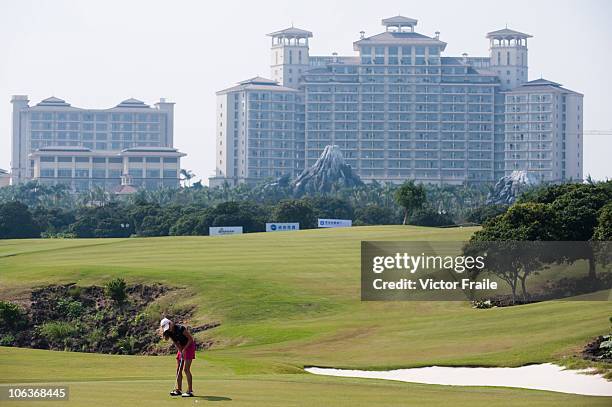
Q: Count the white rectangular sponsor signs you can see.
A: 3